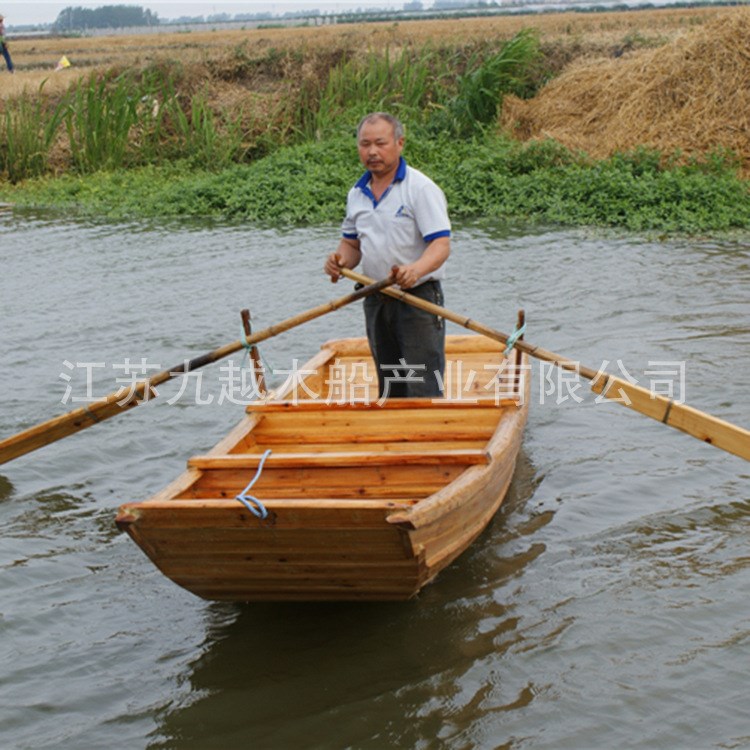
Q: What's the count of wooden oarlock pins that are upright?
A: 2